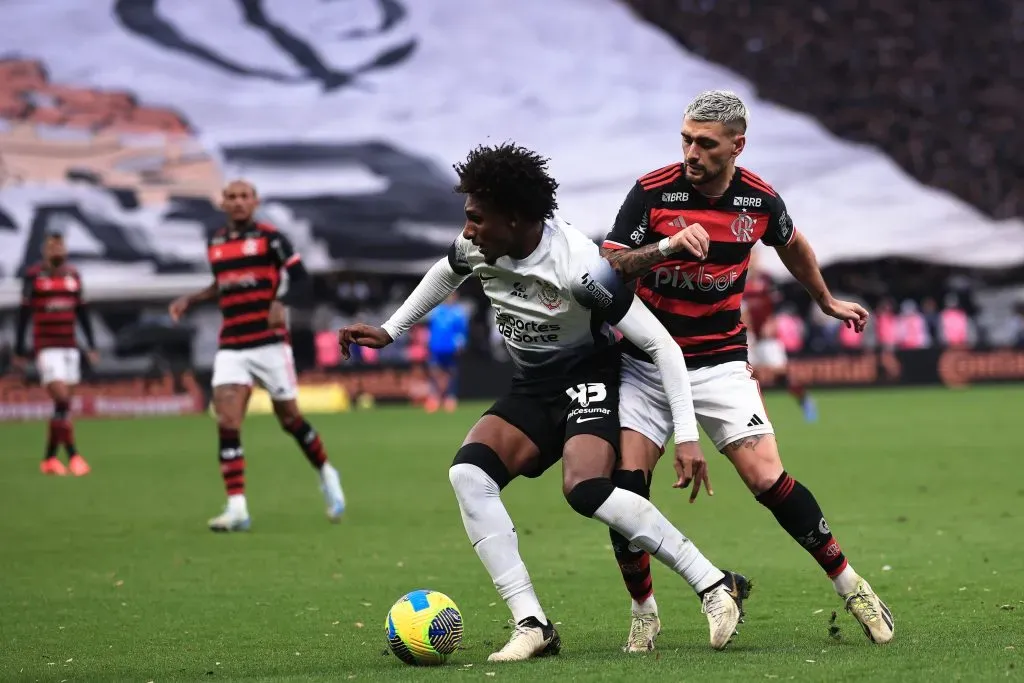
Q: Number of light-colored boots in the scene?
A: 6